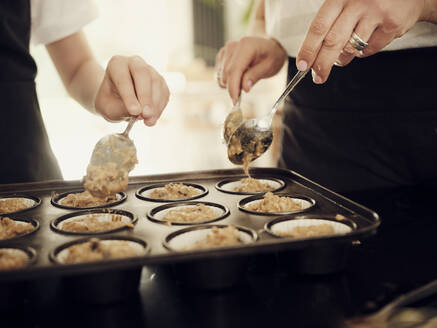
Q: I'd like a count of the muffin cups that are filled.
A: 12